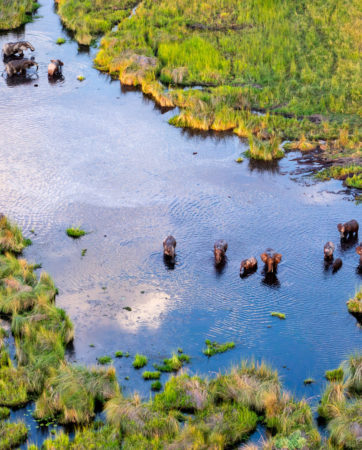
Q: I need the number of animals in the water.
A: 11